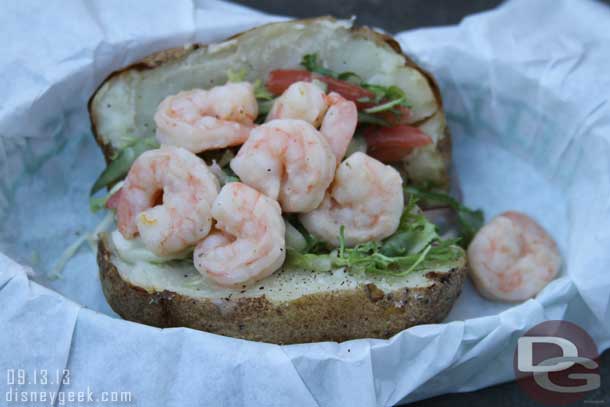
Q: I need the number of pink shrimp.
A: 7